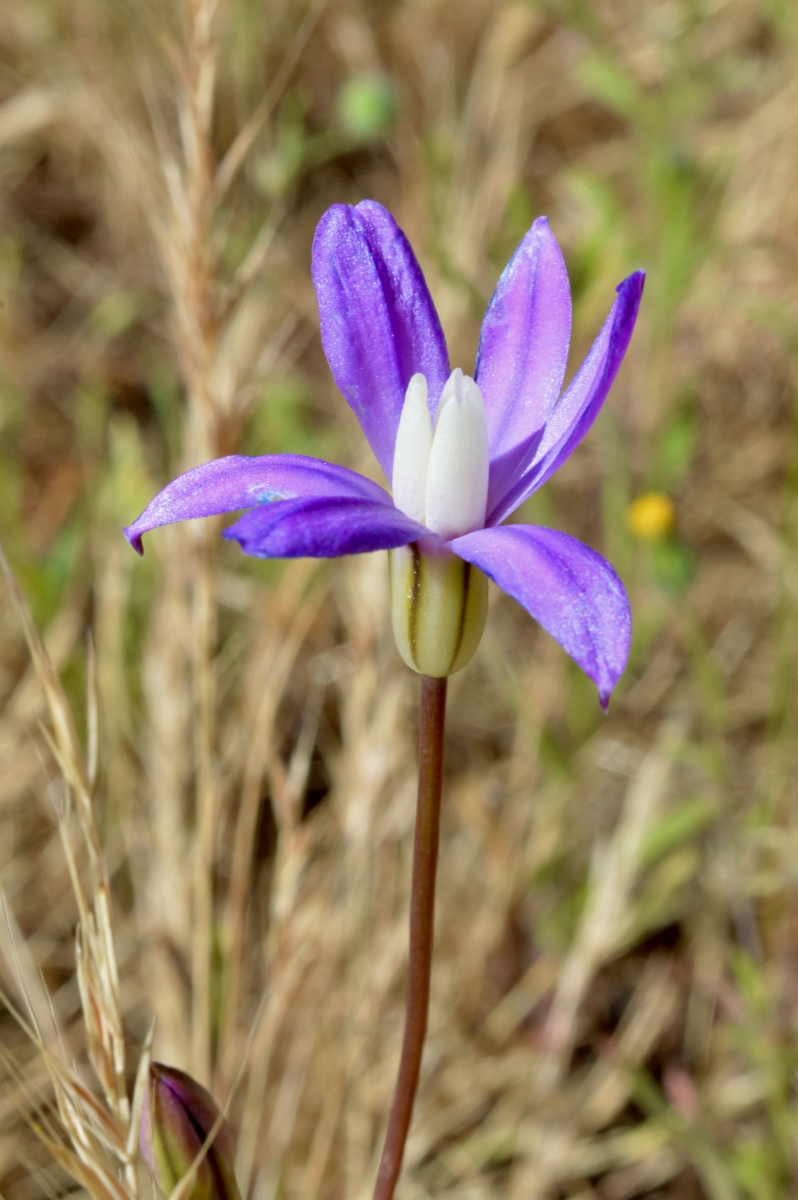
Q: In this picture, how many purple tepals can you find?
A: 6